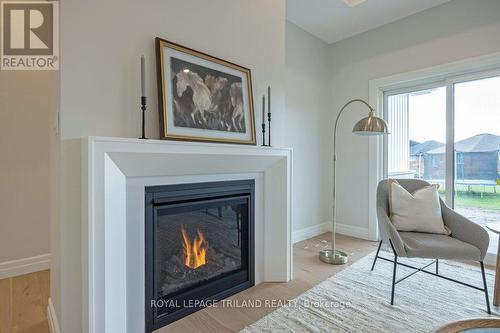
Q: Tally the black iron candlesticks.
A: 3